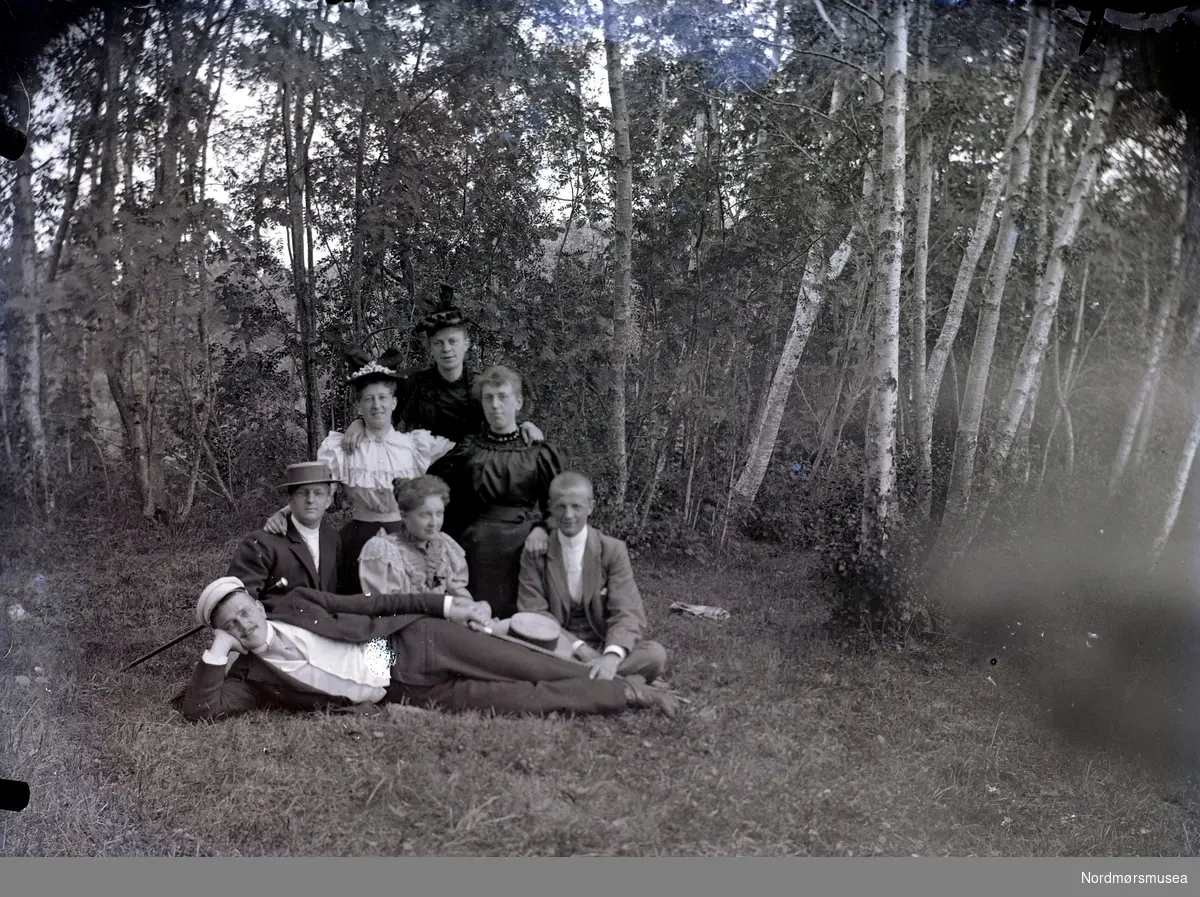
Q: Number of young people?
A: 7